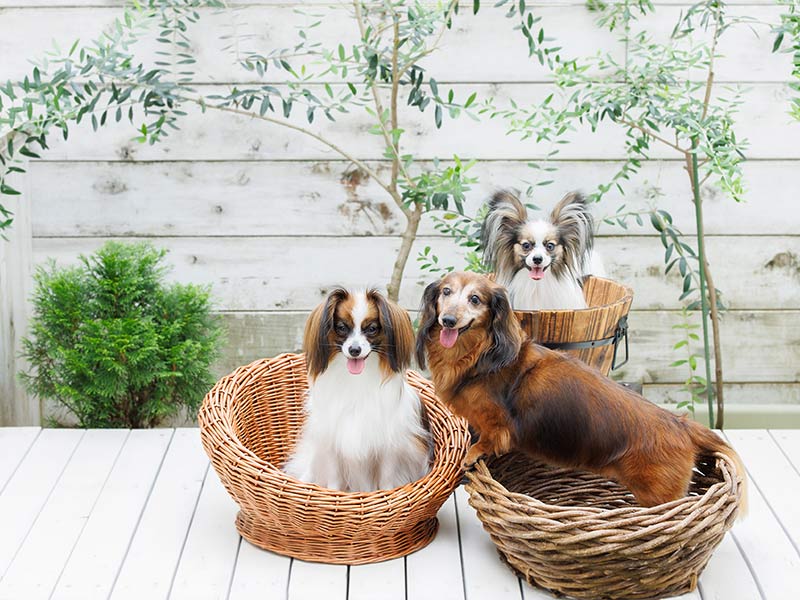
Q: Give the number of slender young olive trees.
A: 2